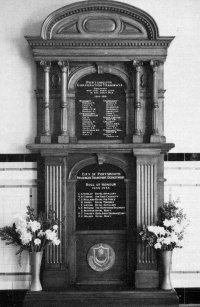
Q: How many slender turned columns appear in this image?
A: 4